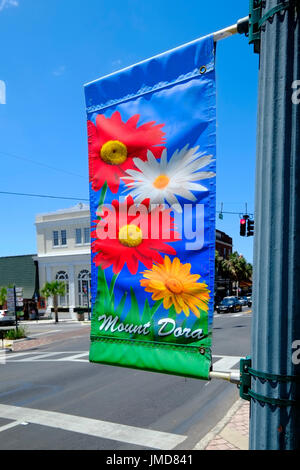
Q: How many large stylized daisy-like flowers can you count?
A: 4